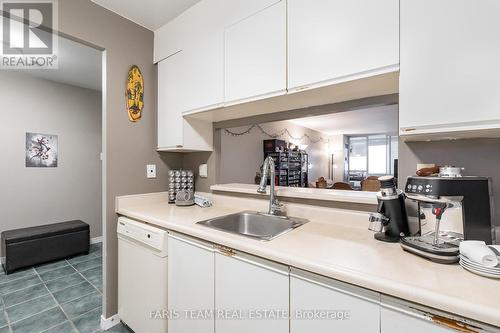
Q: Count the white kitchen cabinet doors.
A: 9